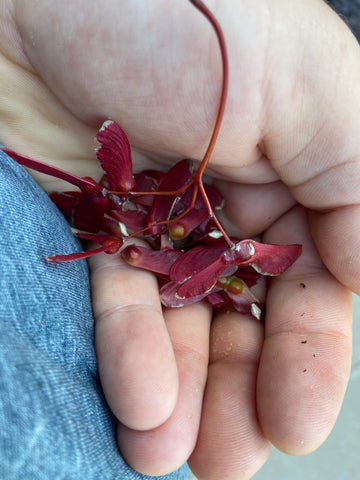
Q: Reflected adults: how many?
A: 0